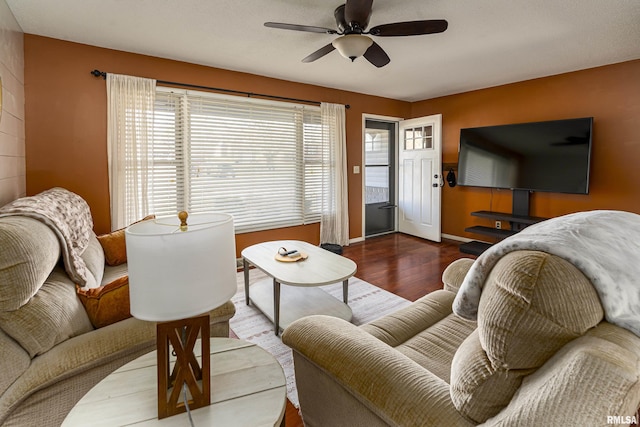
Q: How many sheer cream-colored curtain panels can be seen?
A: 2